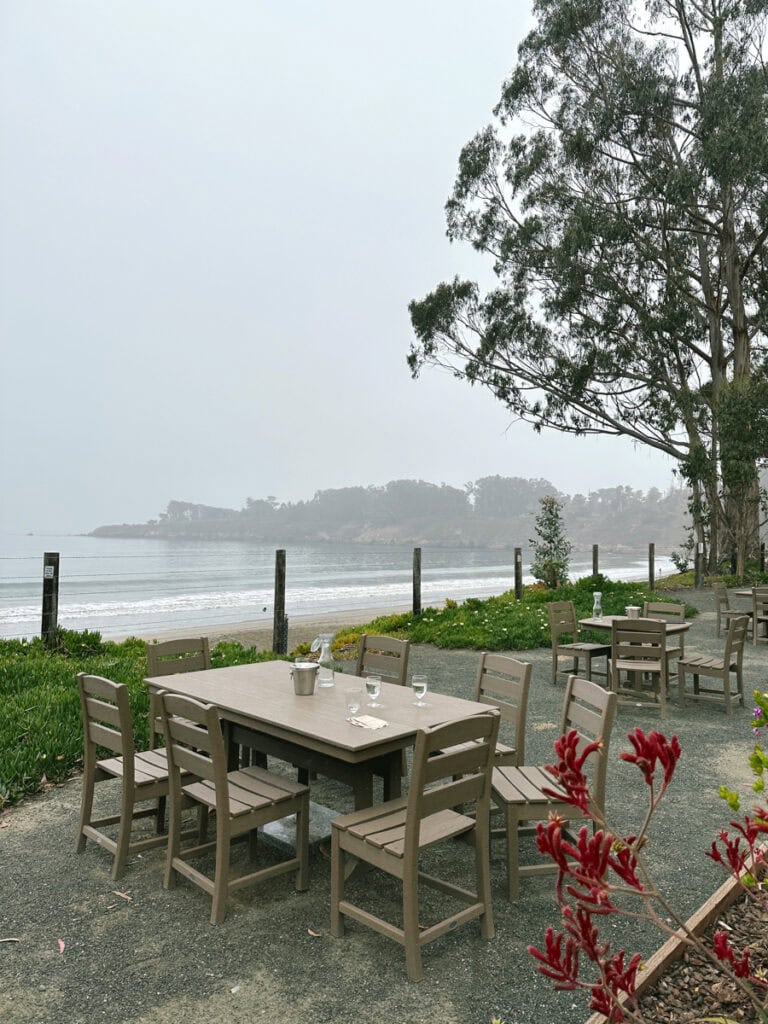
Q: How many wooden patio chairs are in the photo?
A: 13